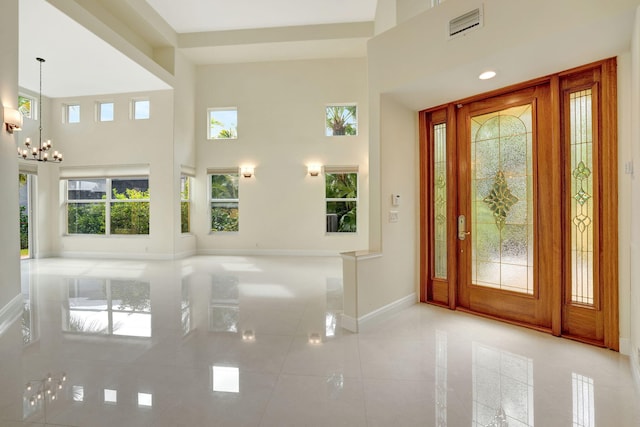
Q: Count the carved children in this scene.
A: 0